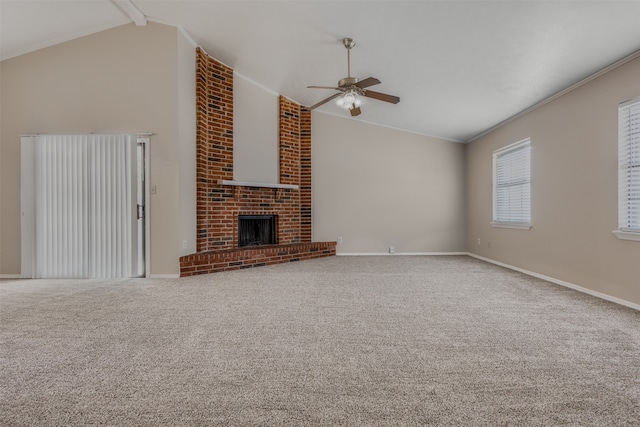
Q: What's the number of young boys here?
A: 0